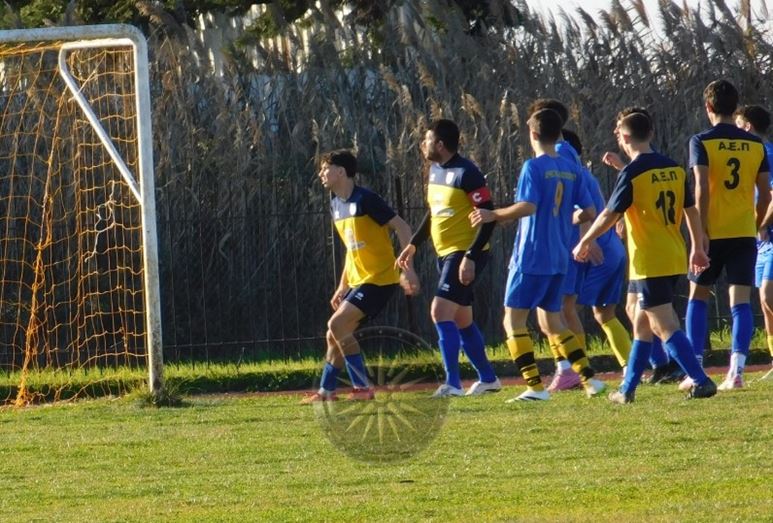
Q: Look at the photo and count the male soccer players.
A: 9